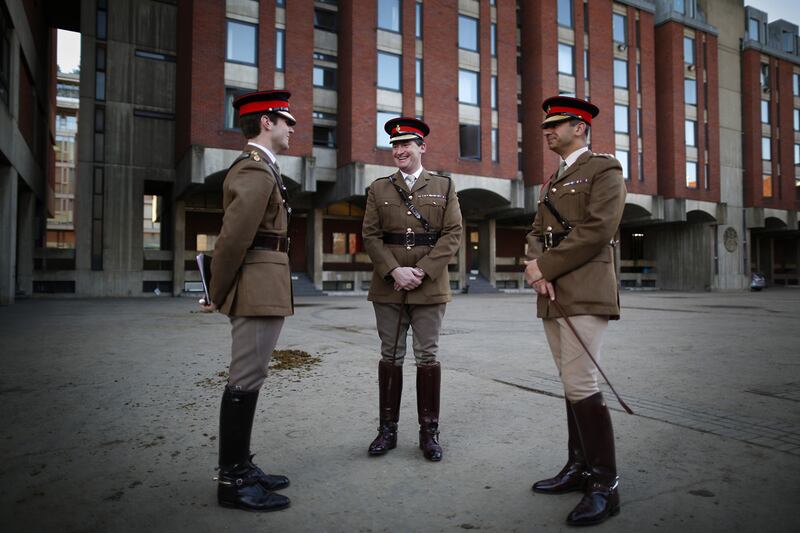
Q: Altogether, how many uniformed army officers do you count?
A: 3